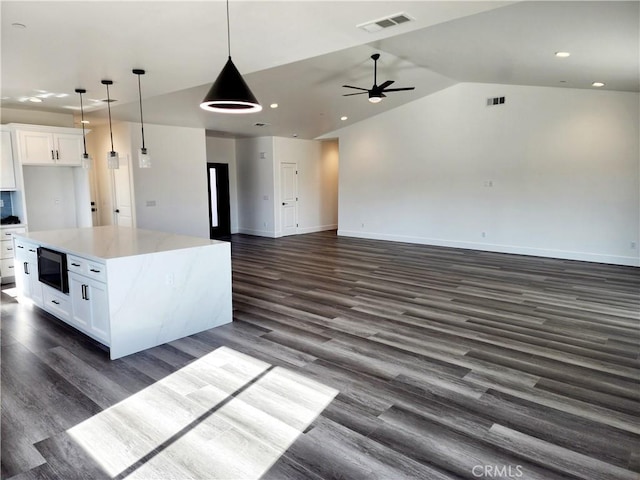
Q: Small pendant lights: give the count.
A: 3